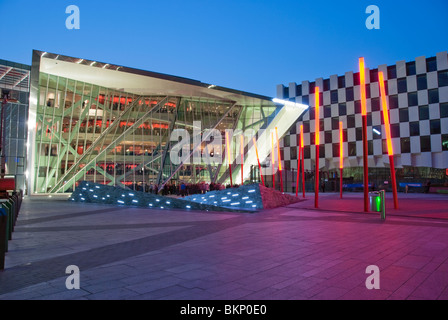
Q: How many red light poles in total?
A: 11